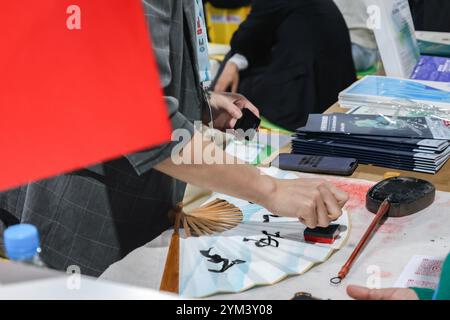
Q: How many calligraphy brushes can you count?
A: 1